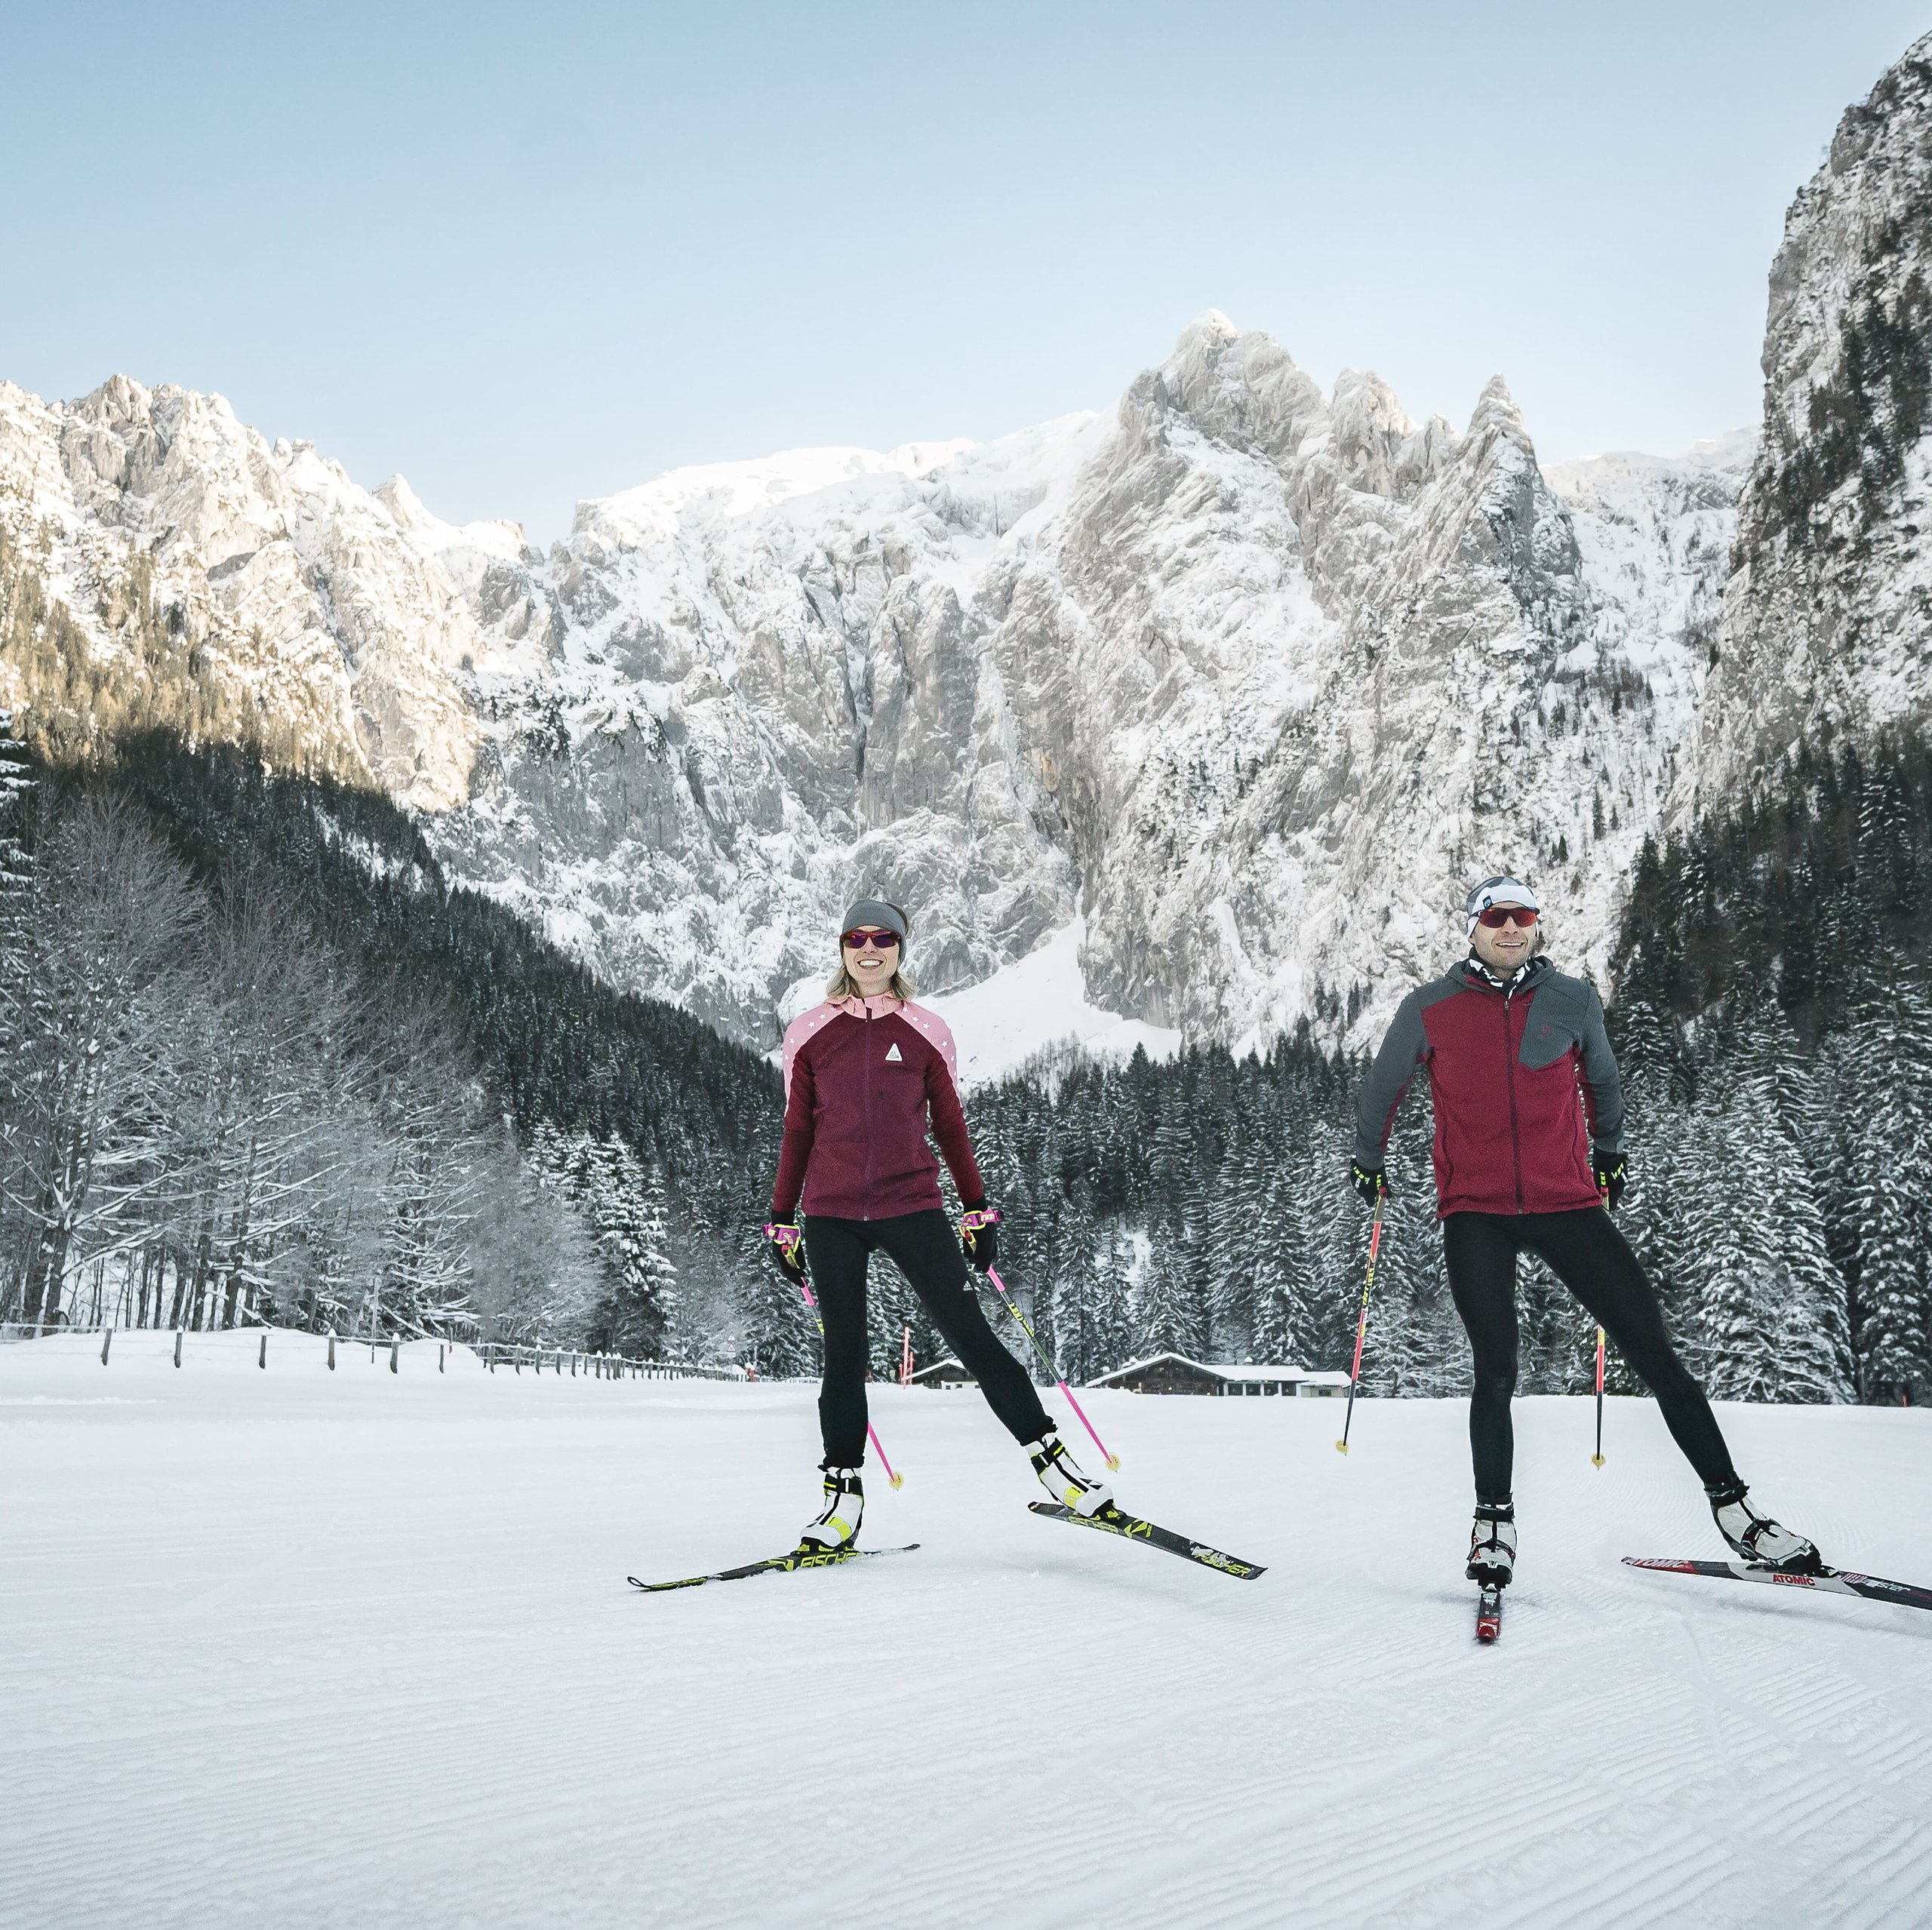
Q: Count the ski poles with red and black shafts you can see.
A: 2